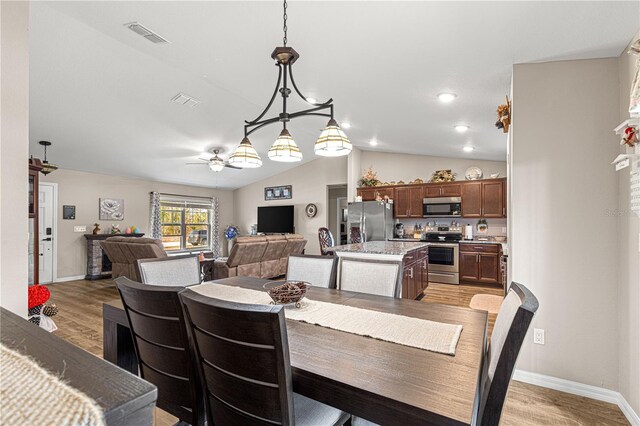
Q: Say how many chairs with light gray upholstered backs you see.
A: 4